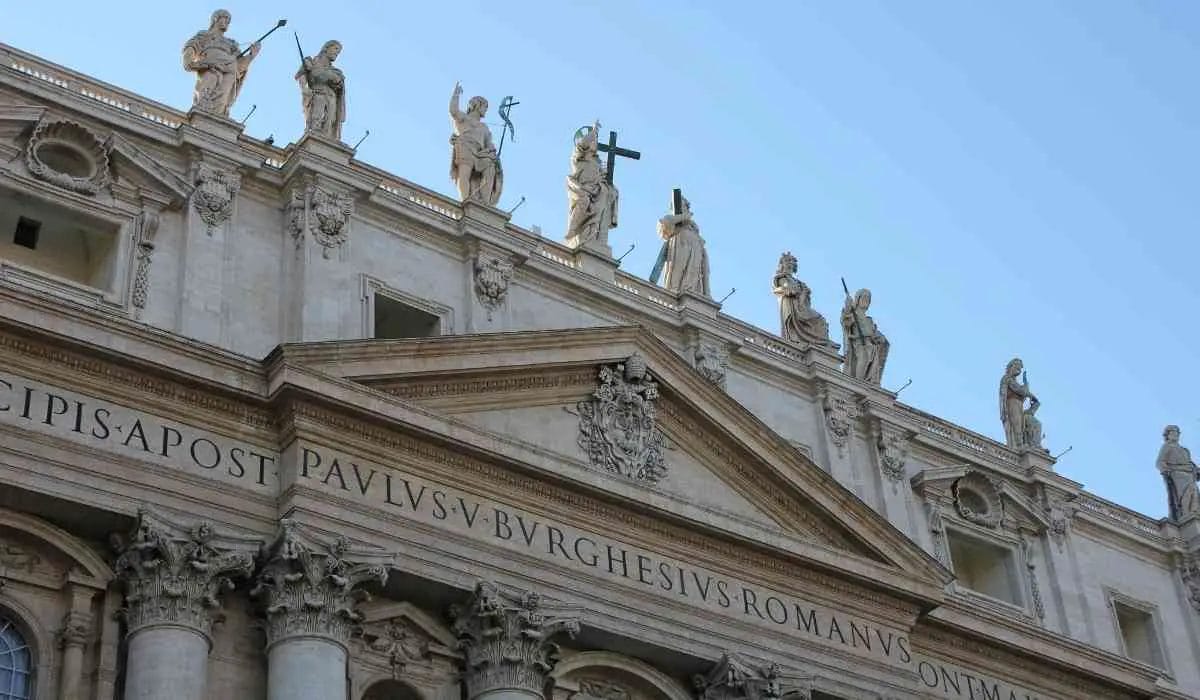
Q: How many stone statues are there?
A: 9